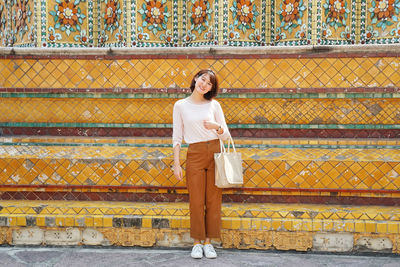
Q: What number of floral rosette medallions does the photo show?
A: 9